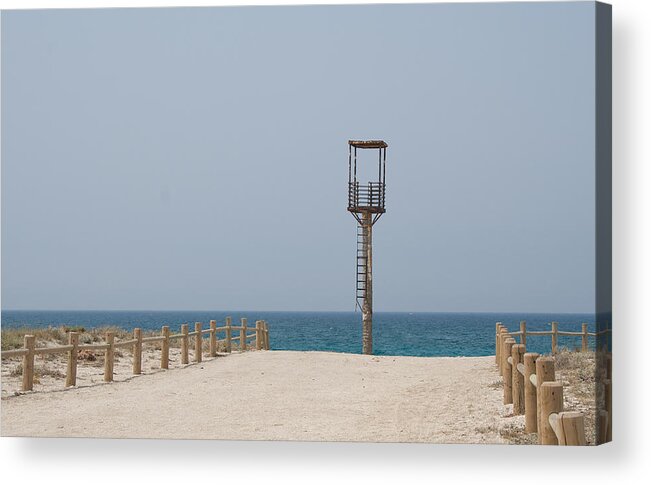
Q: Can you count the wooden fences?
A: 2